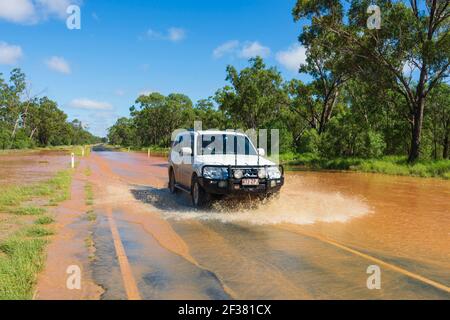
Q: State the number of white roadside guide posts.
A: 4